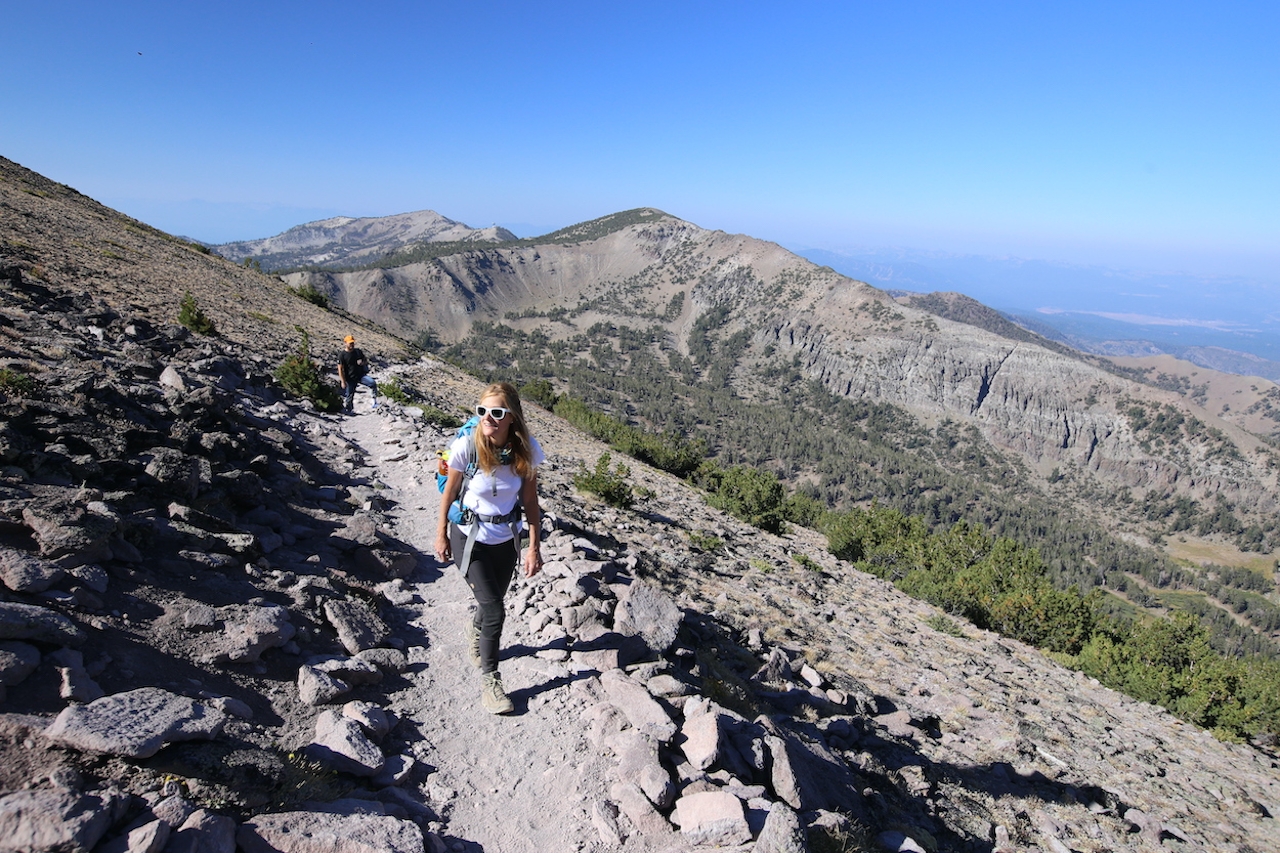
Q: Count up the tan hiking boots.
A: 2